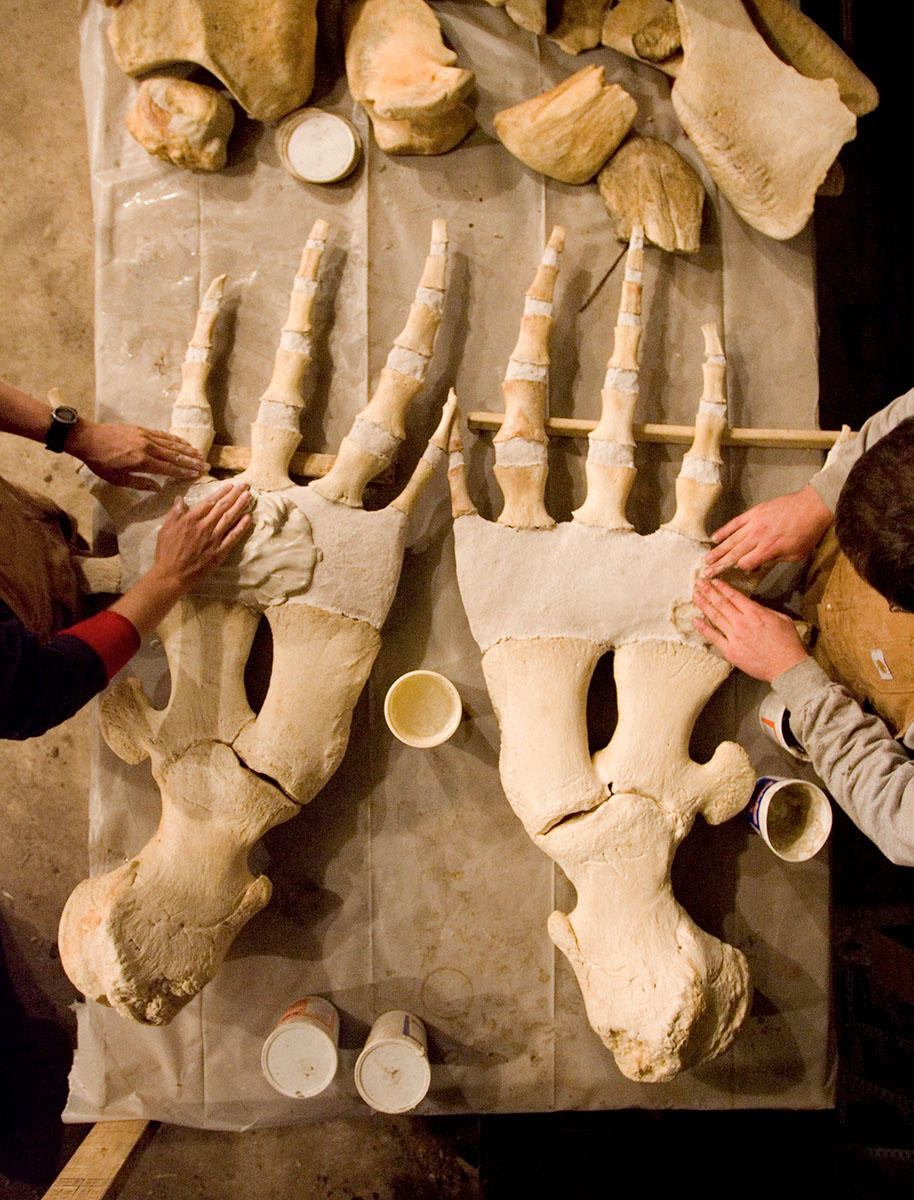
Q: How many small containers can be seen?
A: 6